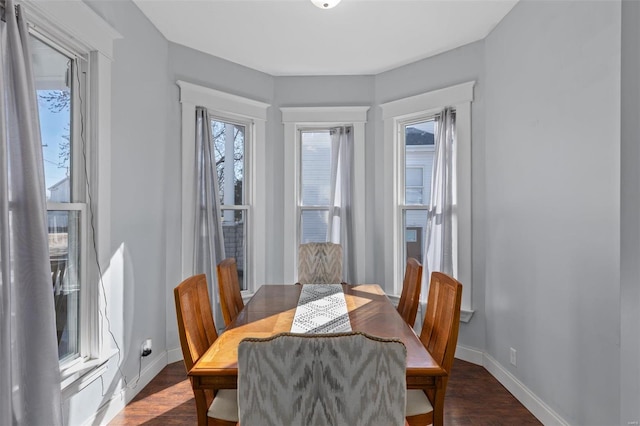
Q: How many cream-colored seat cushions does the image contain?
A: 2